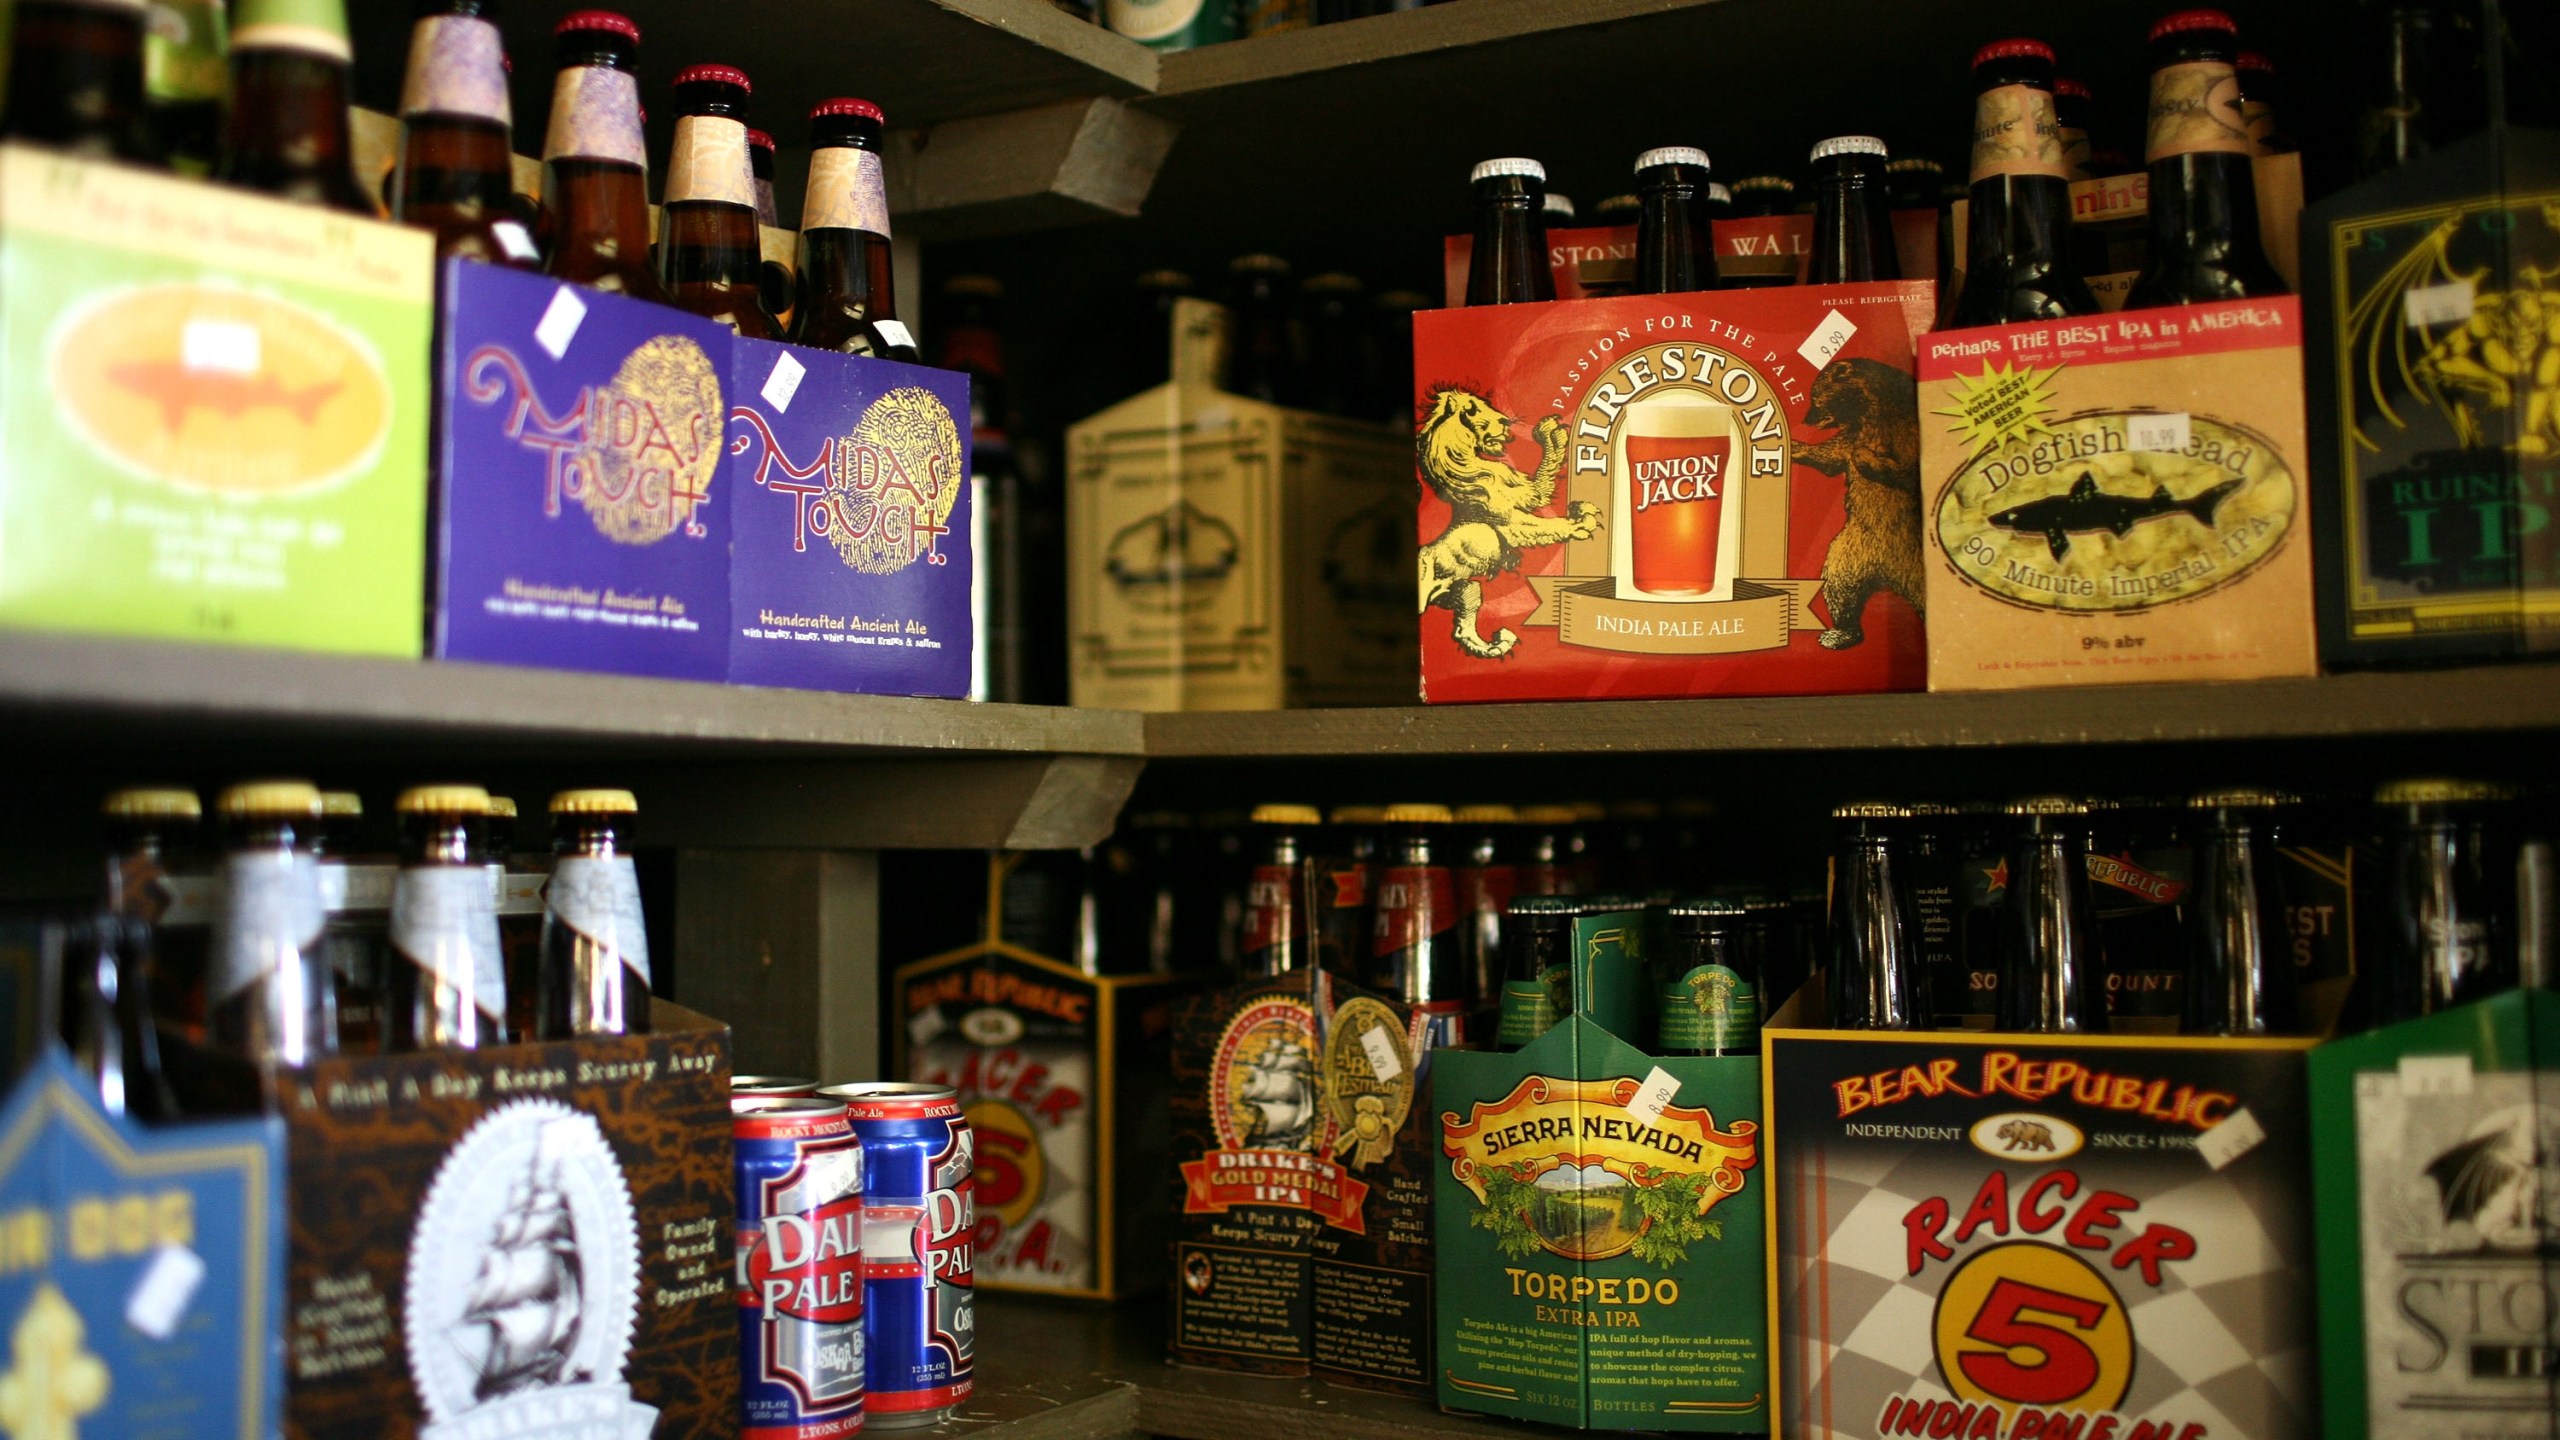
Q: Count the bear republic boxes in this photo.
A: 2